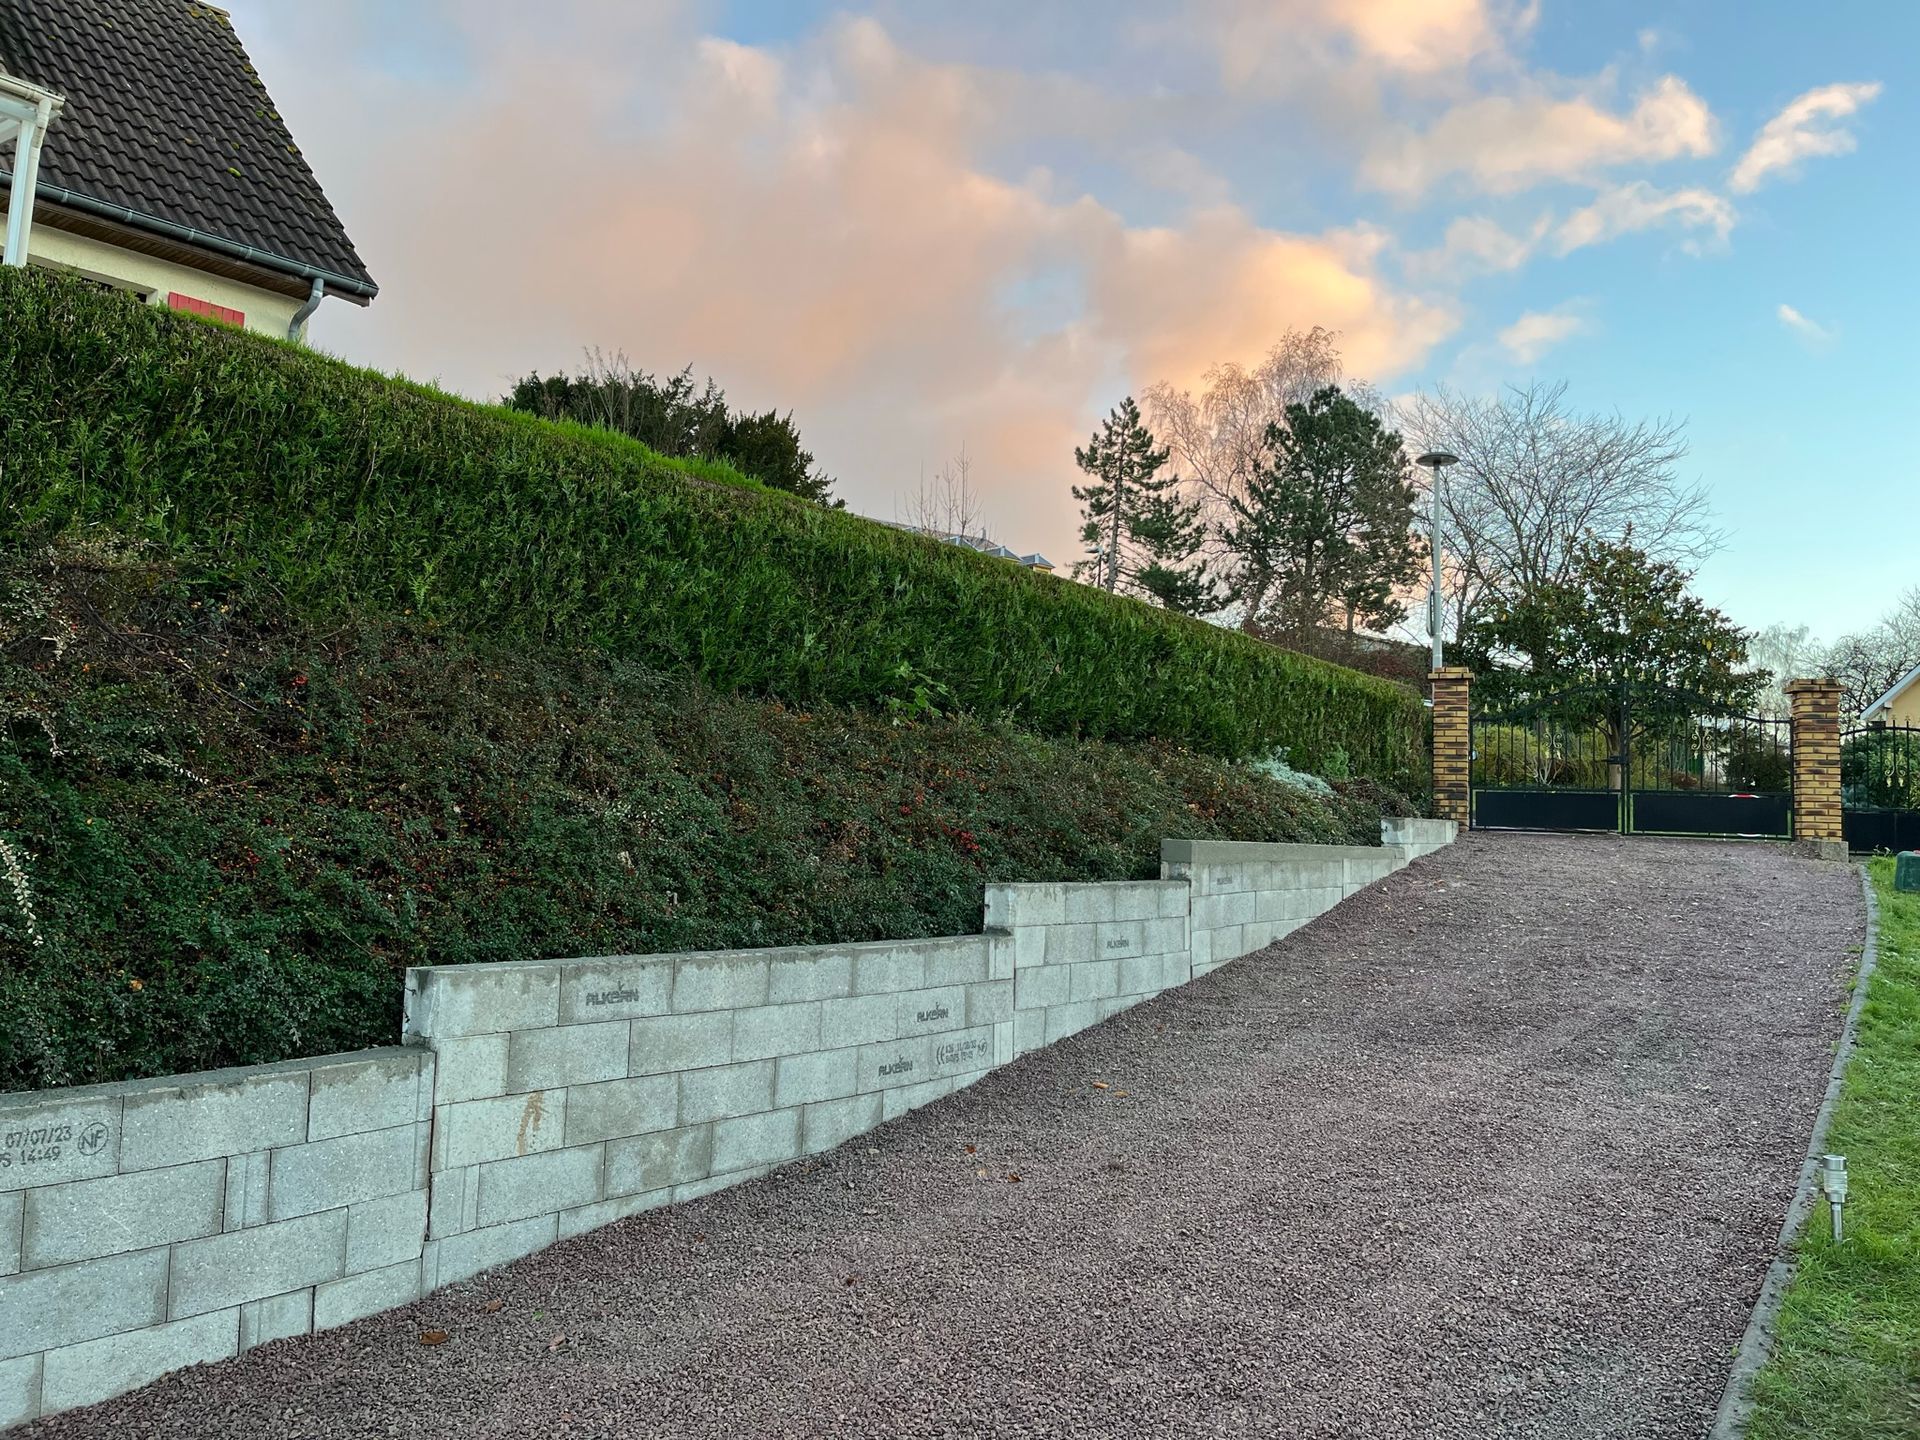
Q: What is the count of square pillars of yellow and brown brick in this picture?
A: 2